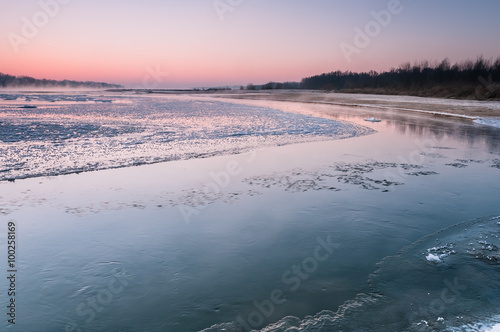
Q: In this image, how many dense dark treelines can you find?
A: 2